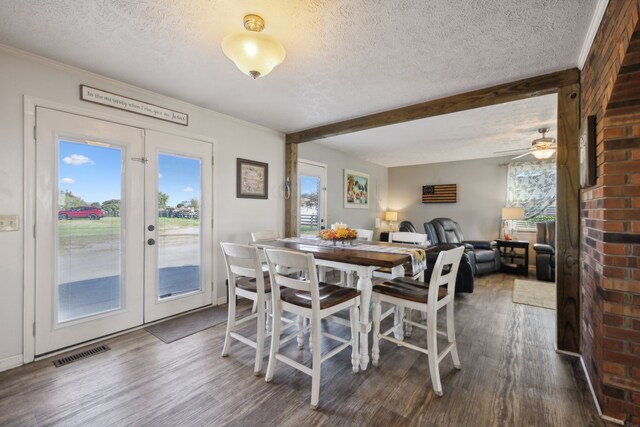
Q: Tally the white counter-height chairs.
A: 6